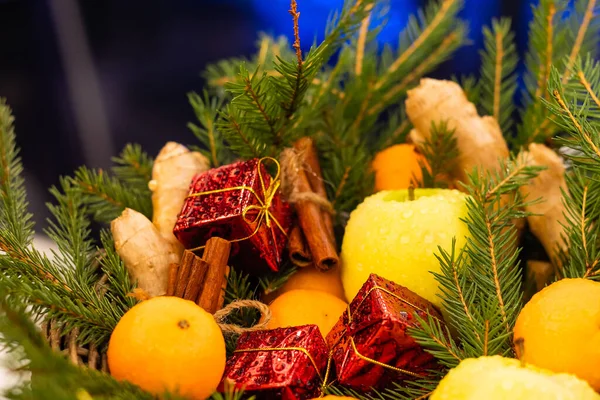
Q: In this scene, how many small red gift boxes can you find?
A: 3